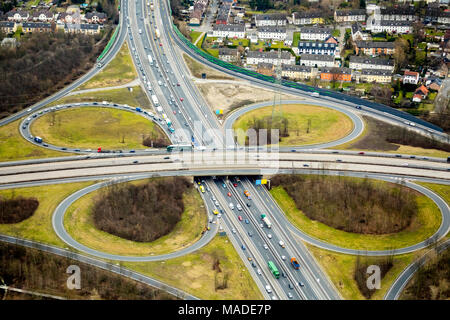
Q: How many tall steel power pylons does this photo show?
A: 1